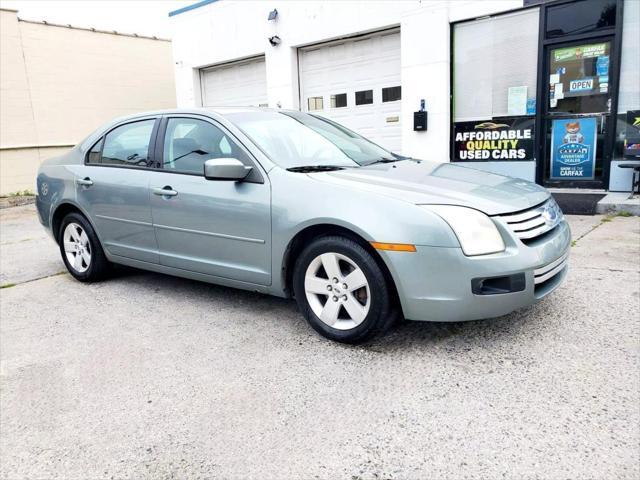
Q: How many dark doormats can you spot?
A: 1